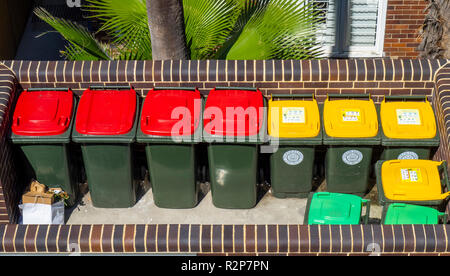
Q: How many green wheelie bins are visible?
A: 2